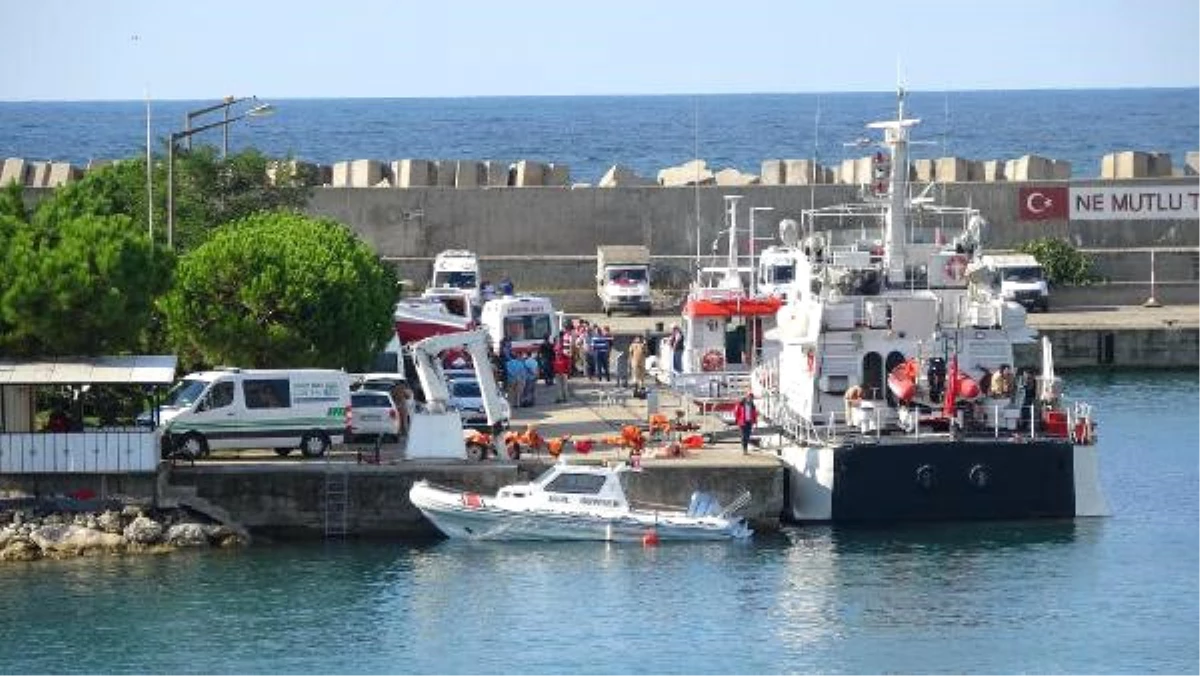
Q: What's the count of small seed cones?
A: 0